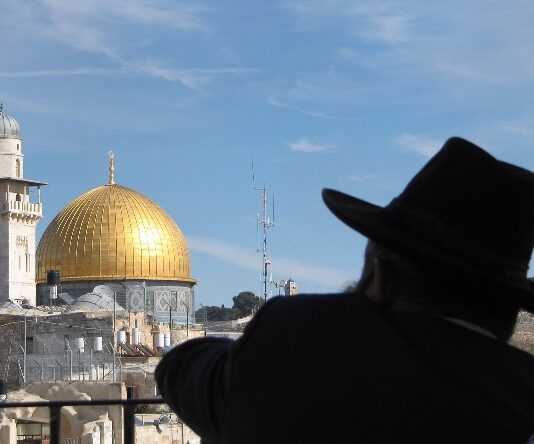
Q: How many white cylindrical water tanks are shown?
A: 6